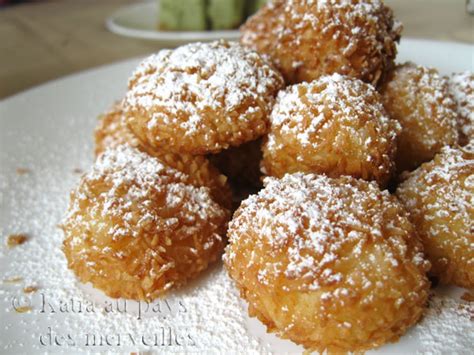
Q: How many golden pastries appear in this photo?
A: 9